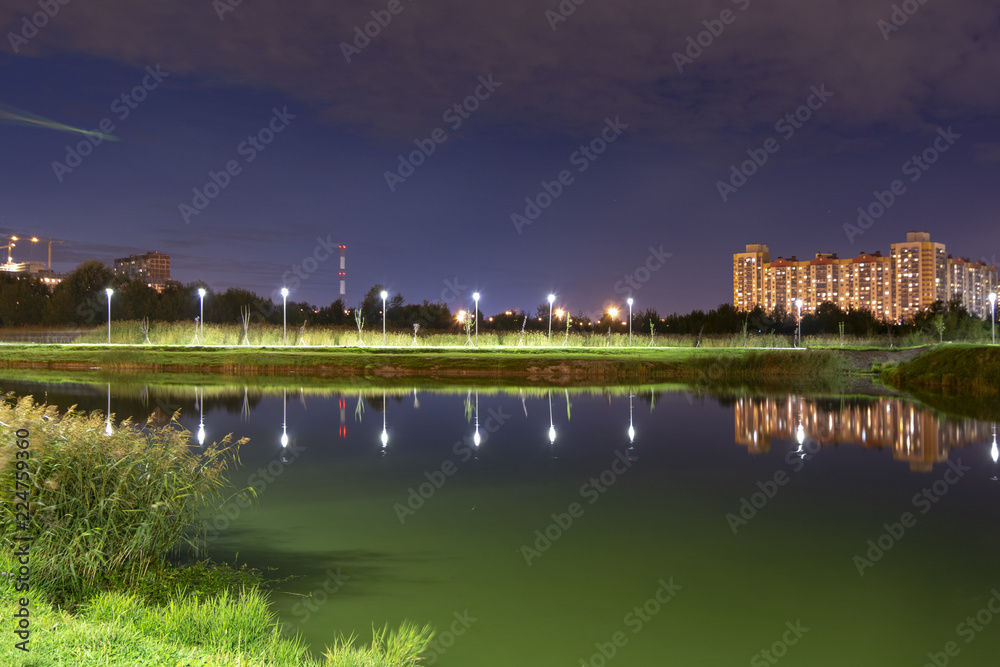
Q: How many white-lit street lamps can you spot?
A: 9